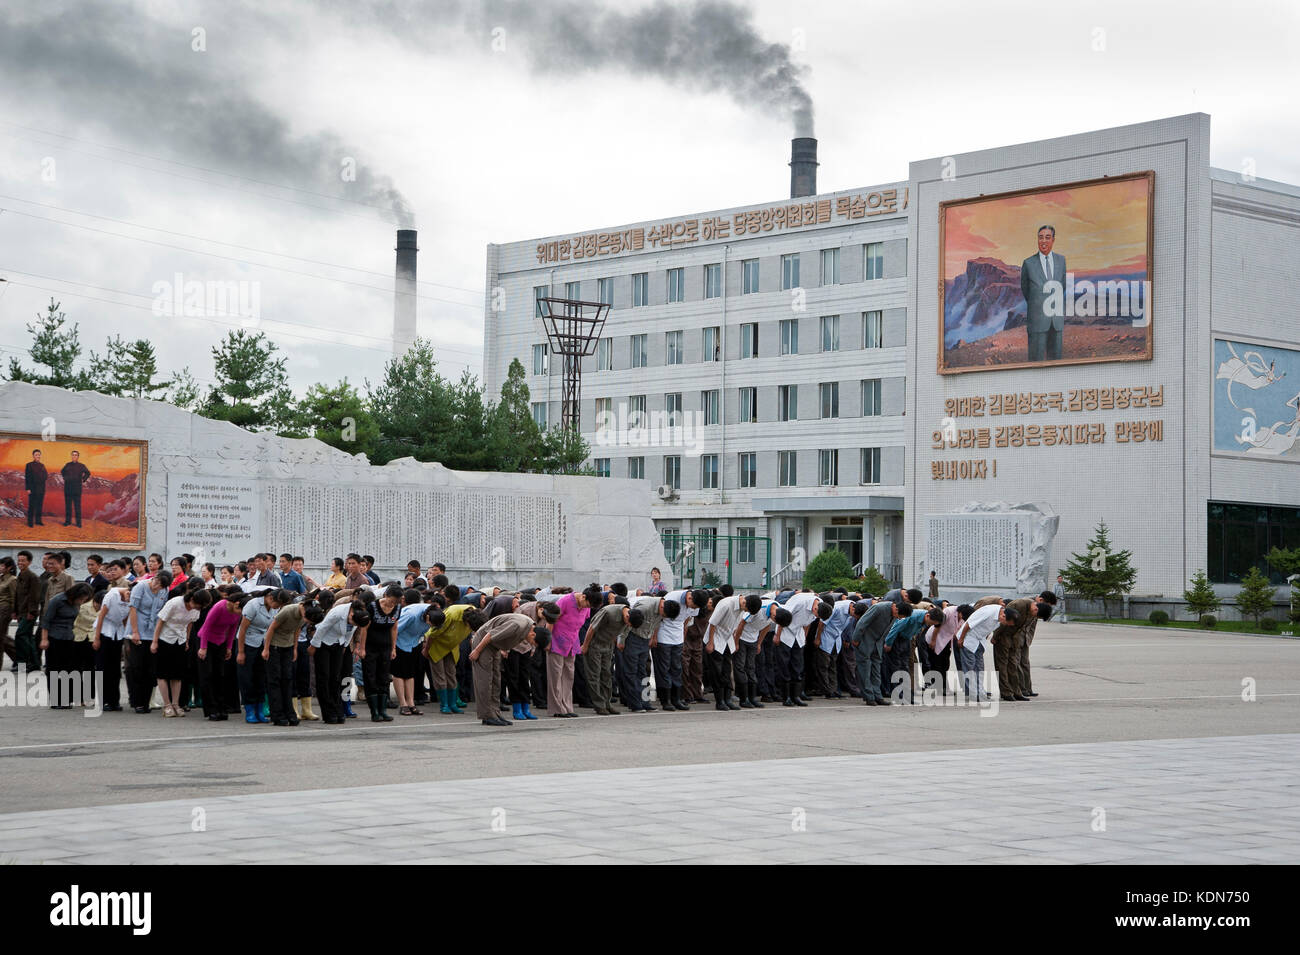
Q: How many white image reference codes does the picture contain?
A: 1